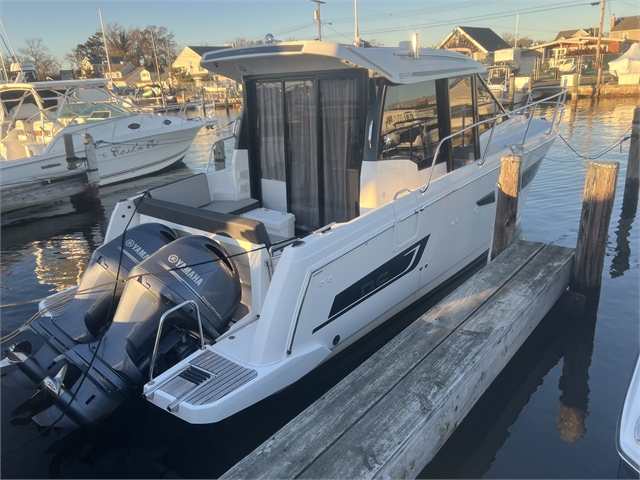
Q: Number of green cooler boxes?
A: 0